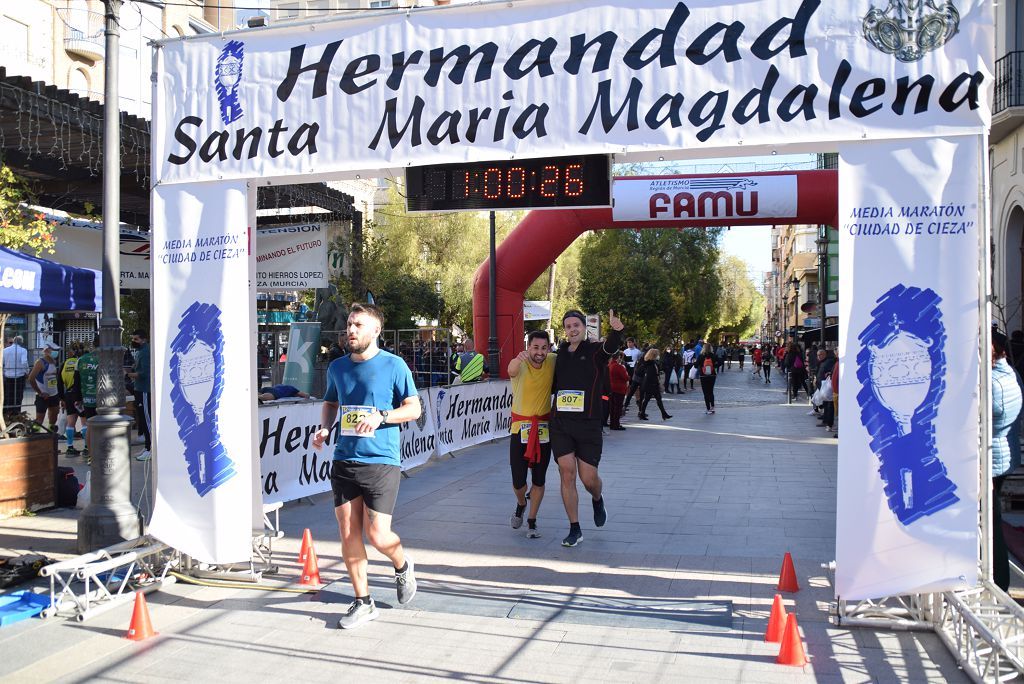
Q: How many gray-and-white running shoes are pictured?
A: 2